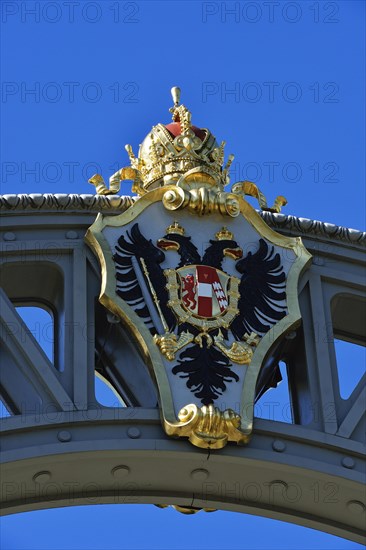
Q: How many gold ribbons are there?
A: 2